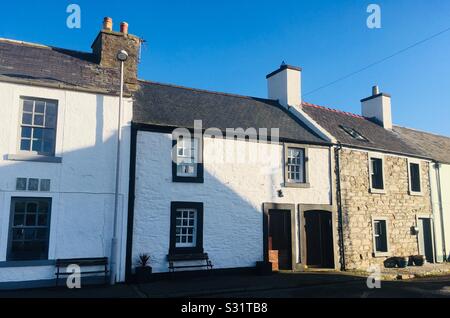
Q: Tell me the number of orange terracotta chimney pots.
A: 2